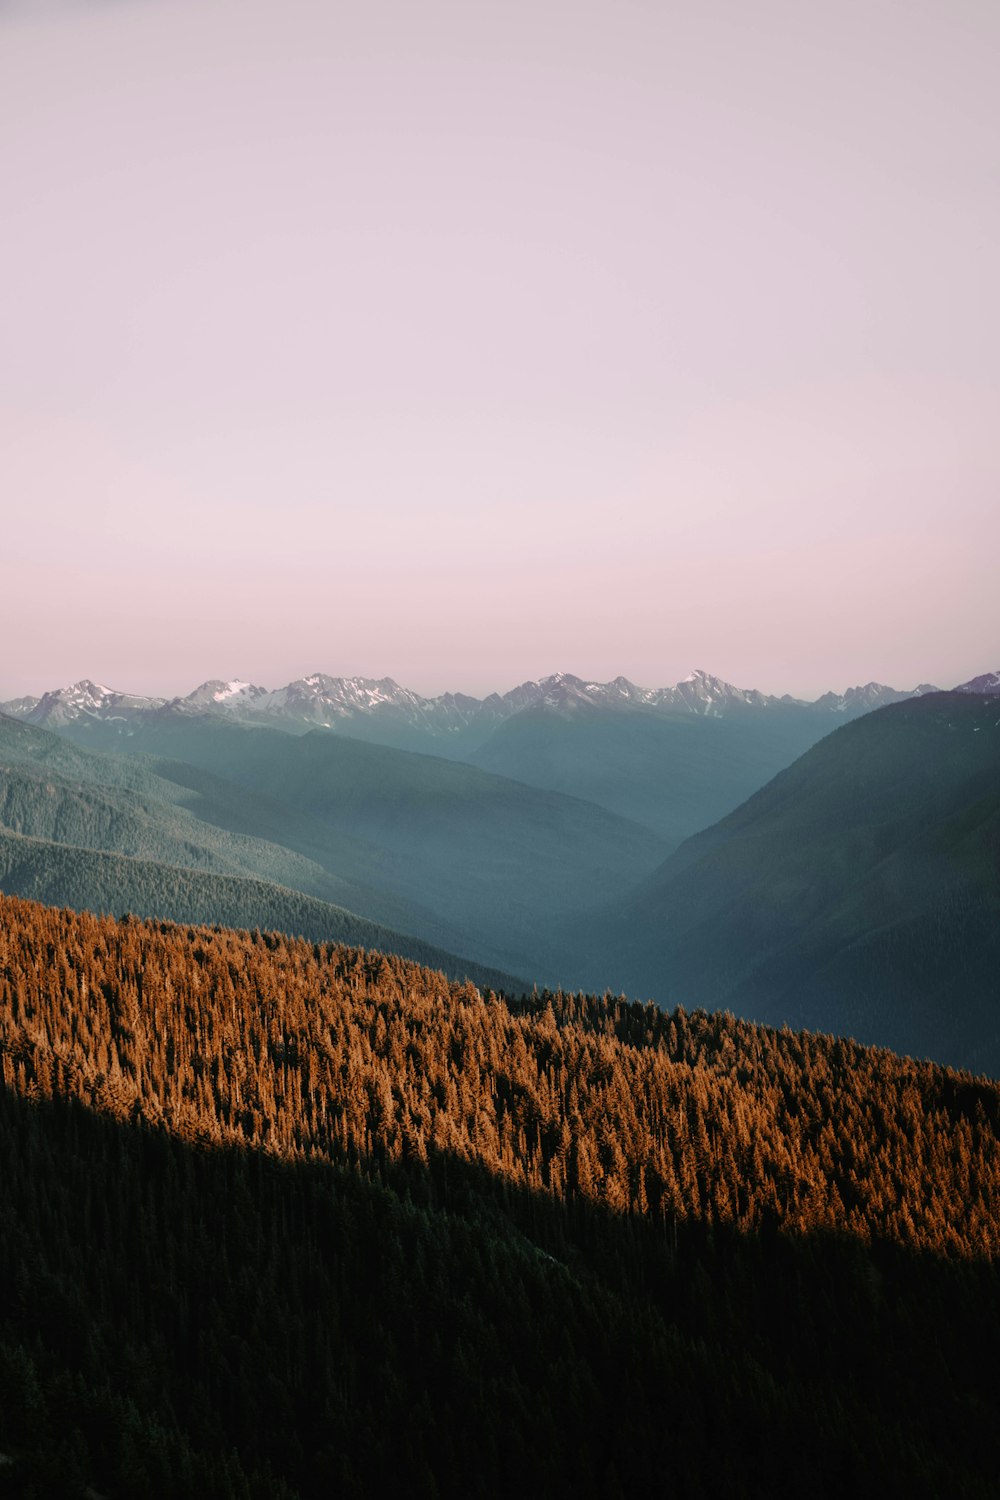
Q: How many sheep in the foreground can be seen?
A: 0